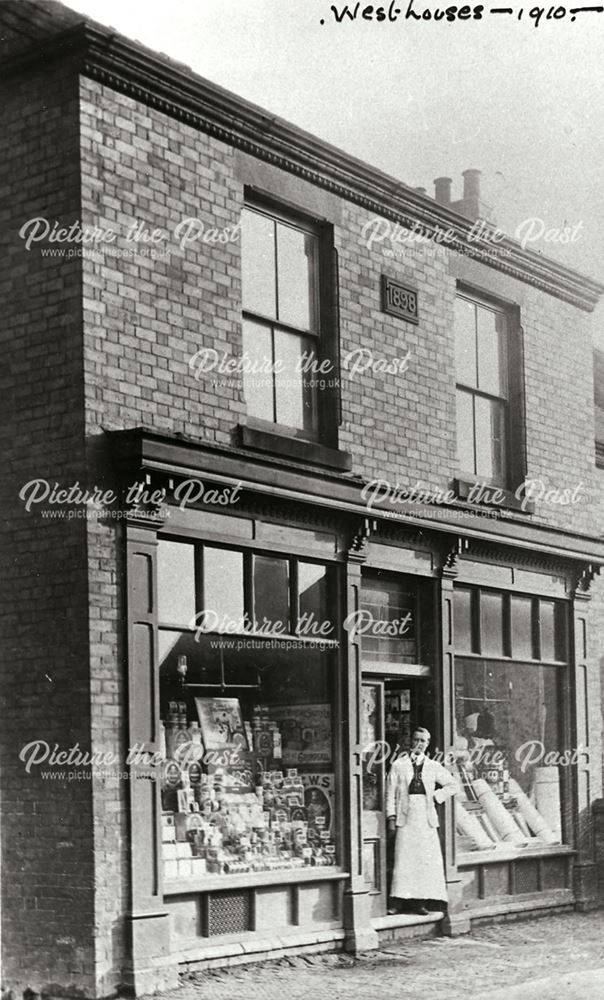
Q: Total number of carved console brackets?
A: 4